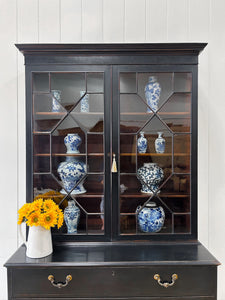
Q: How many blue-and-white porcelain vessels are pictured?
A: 10